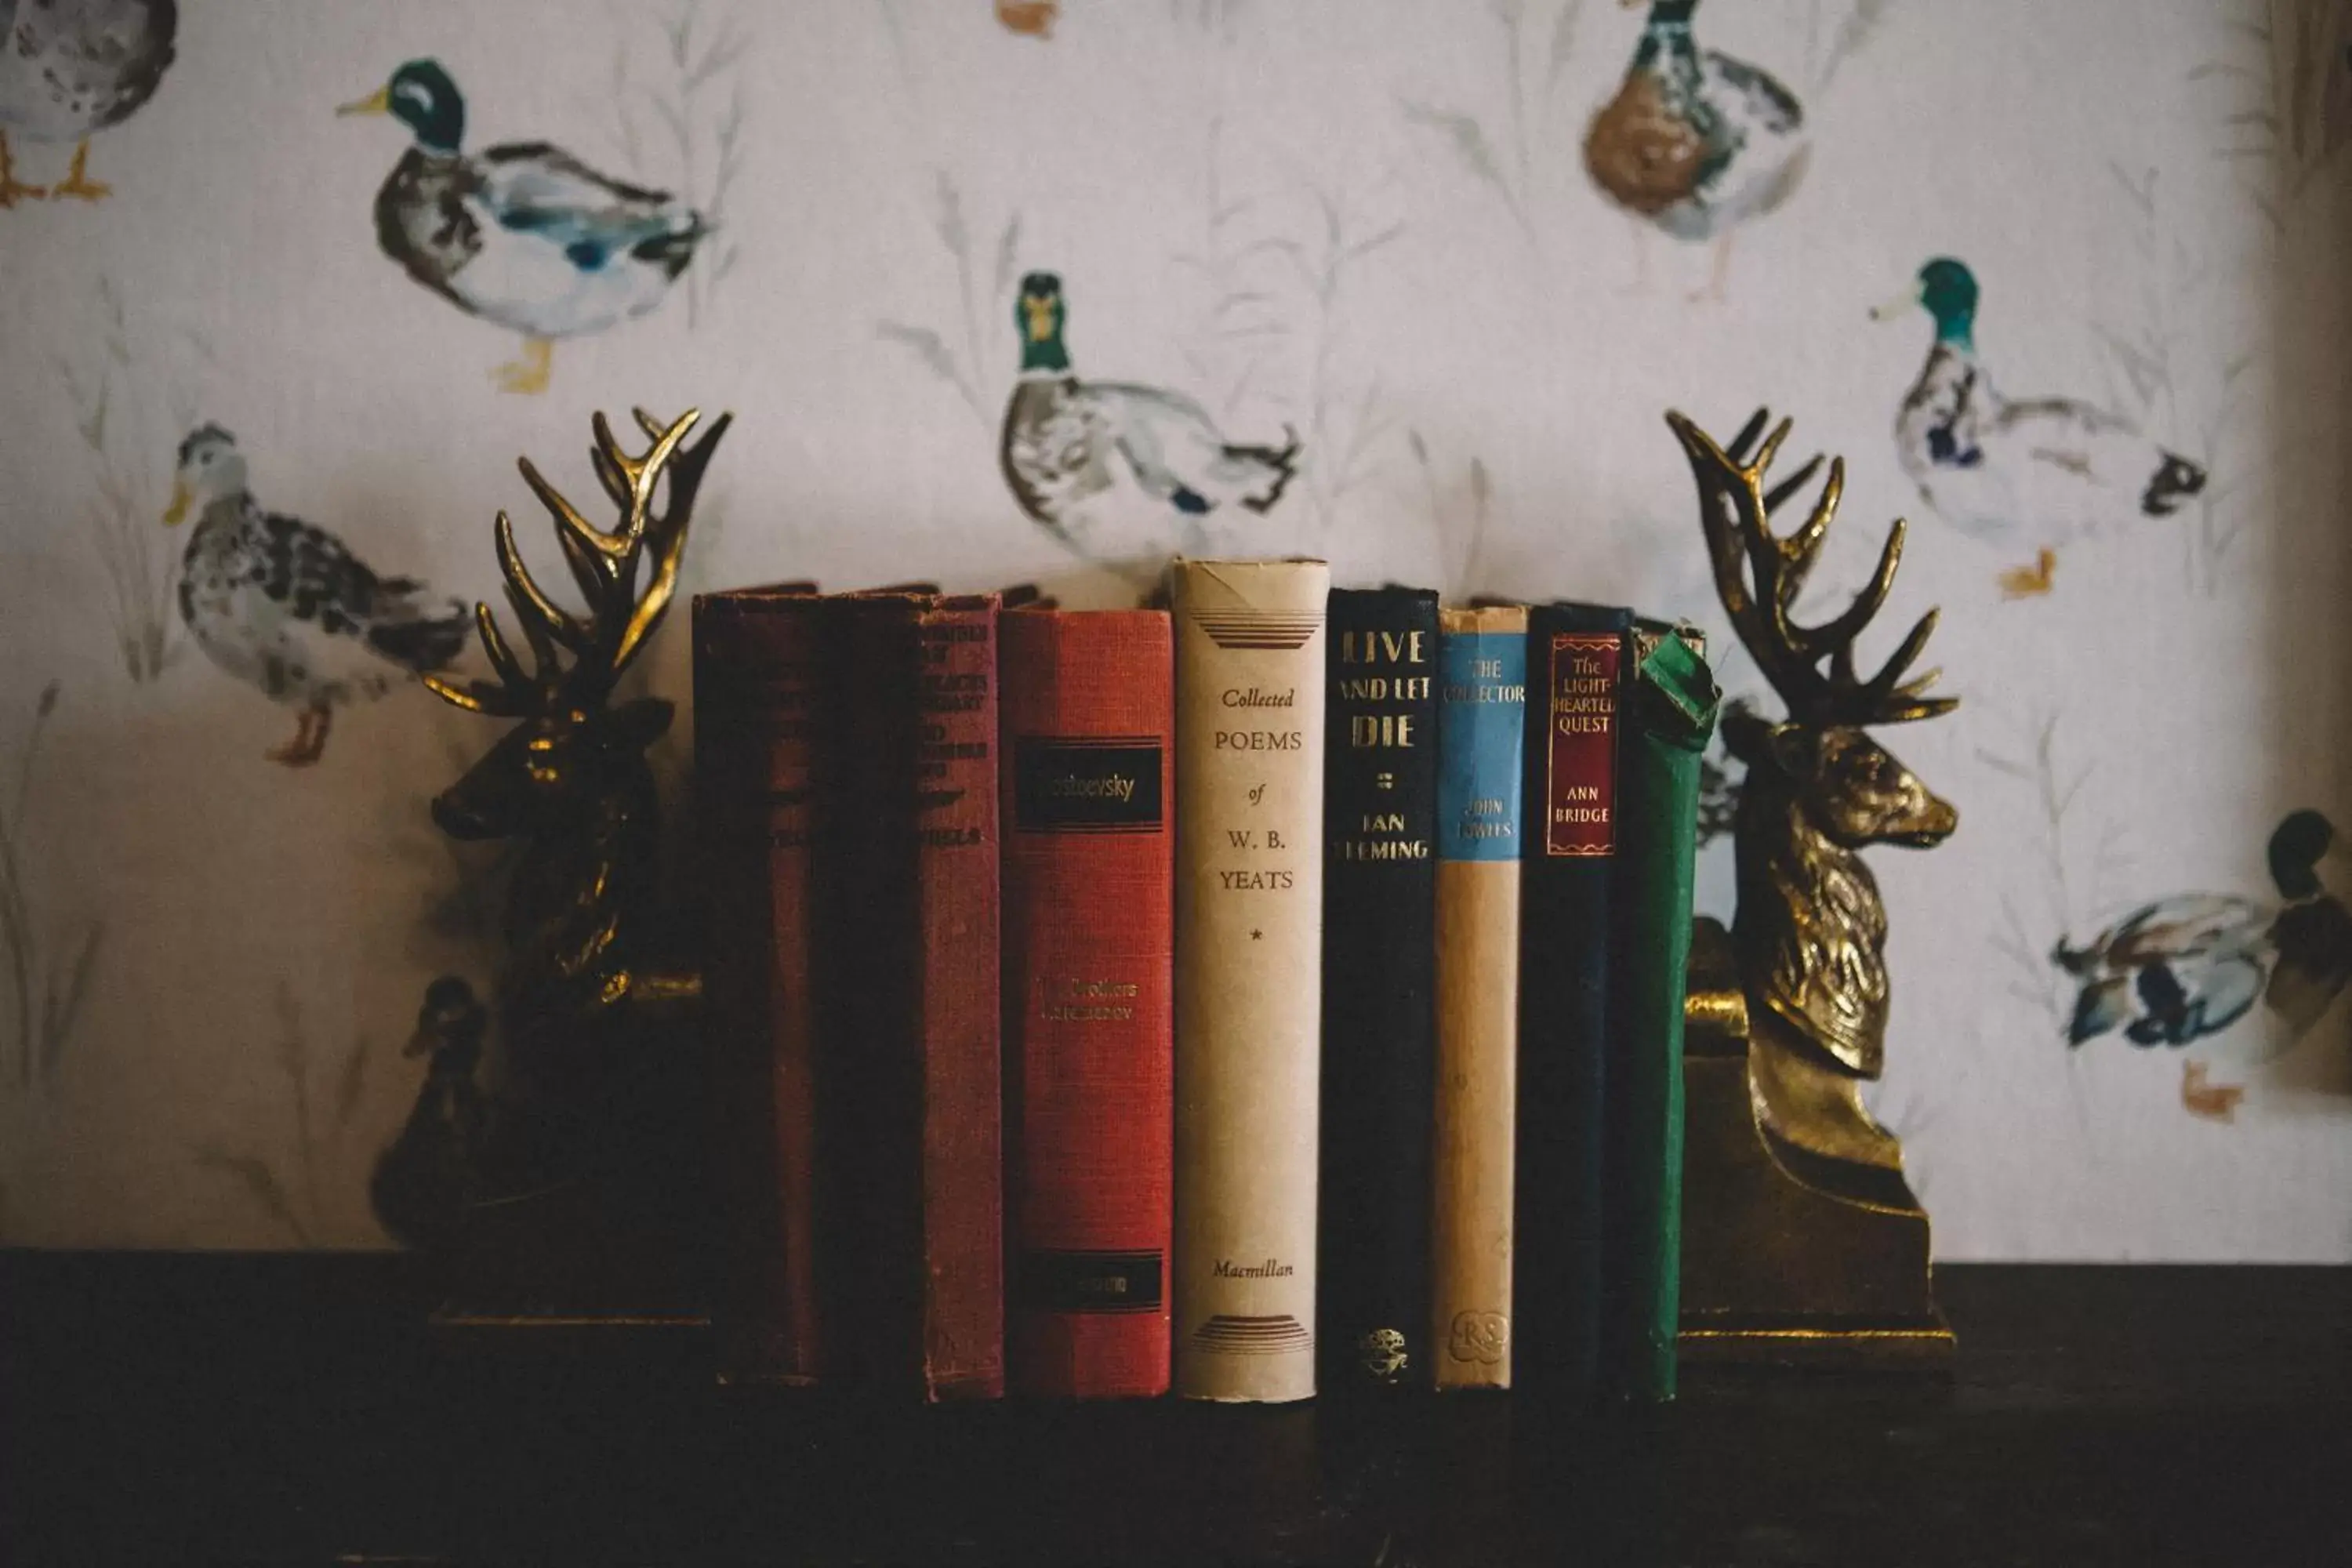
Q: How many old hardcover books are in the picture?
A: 8